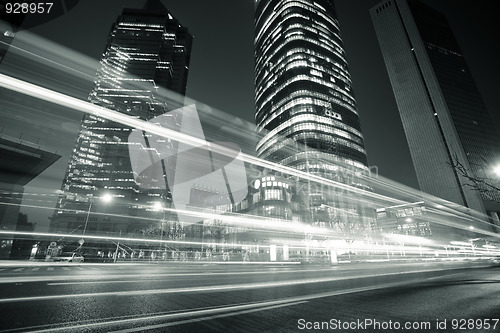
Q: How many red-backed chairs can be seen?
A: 0